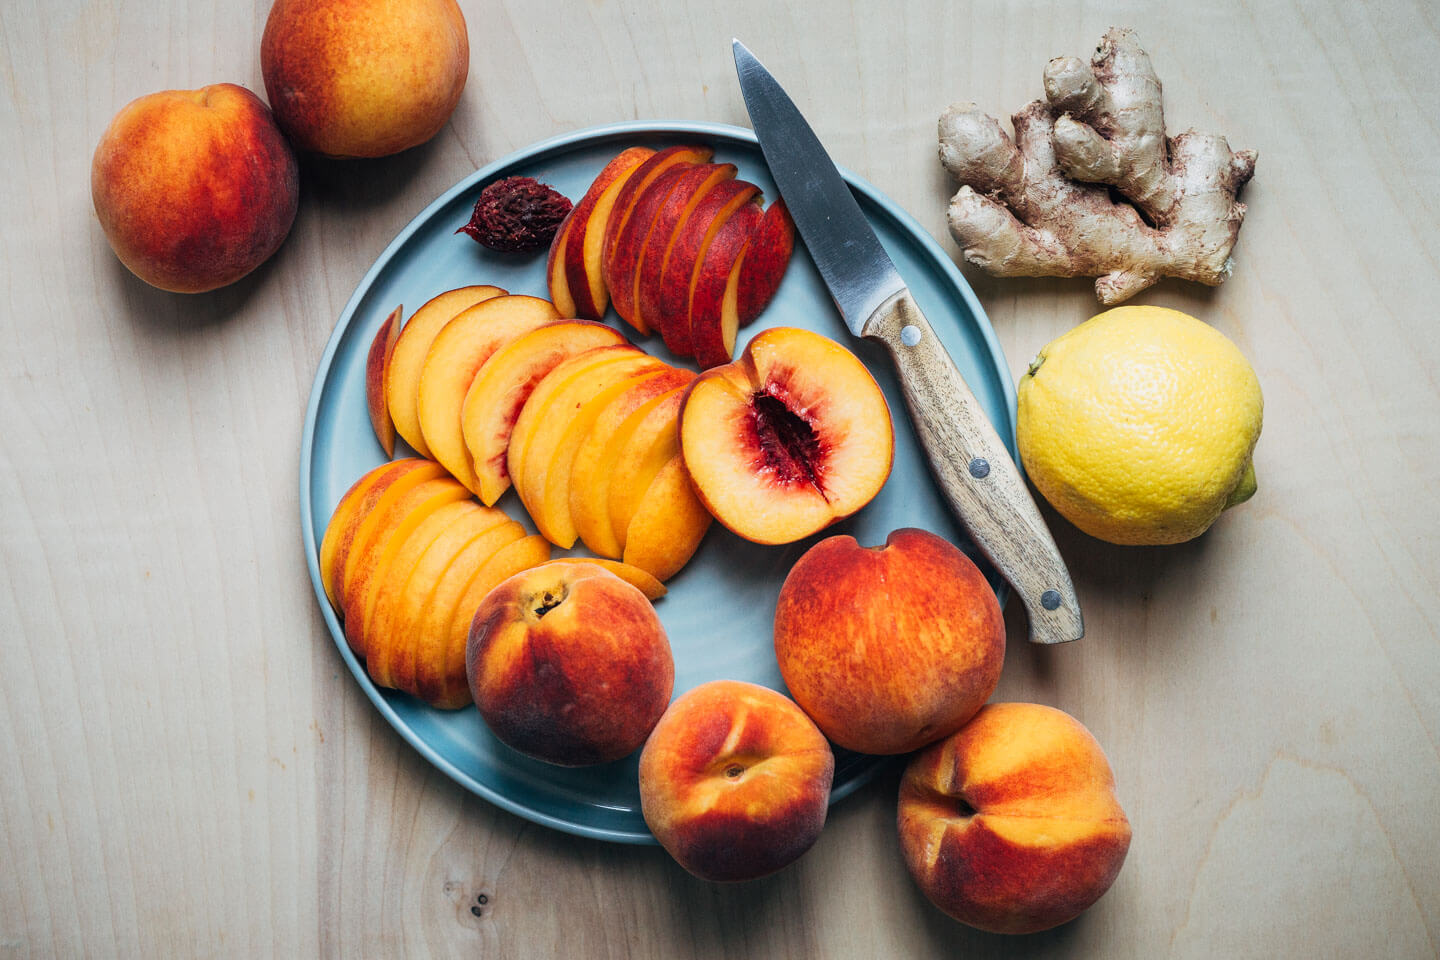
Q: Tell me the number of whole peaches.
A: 6